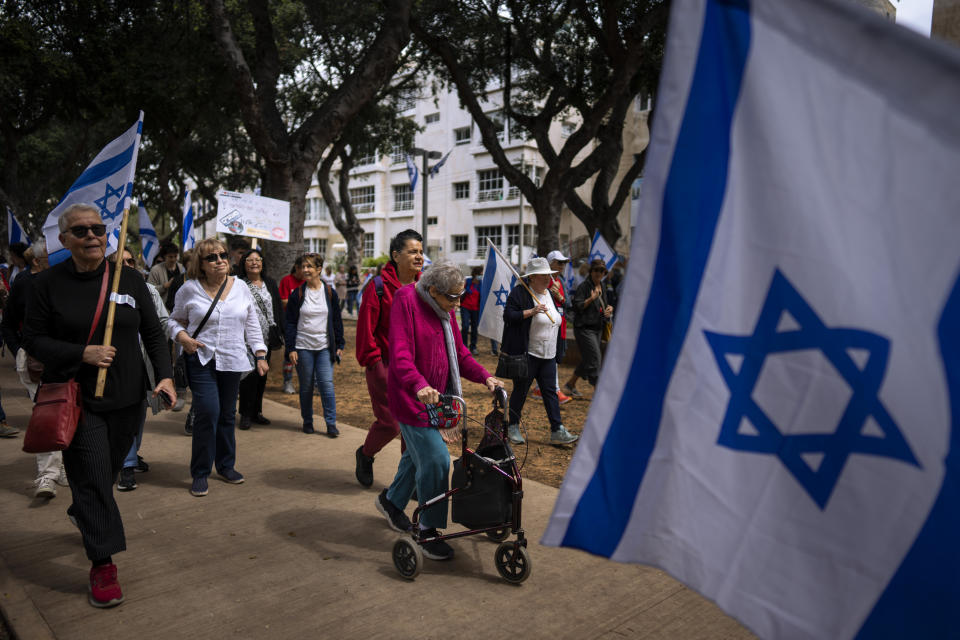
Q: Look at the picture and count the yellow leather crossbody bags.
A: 0